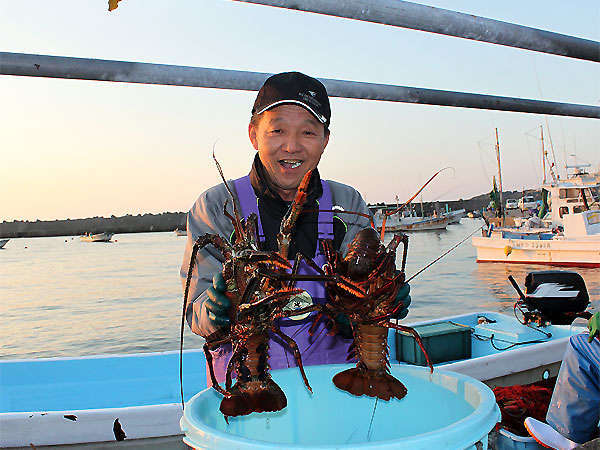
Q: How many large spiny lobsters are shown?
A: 2